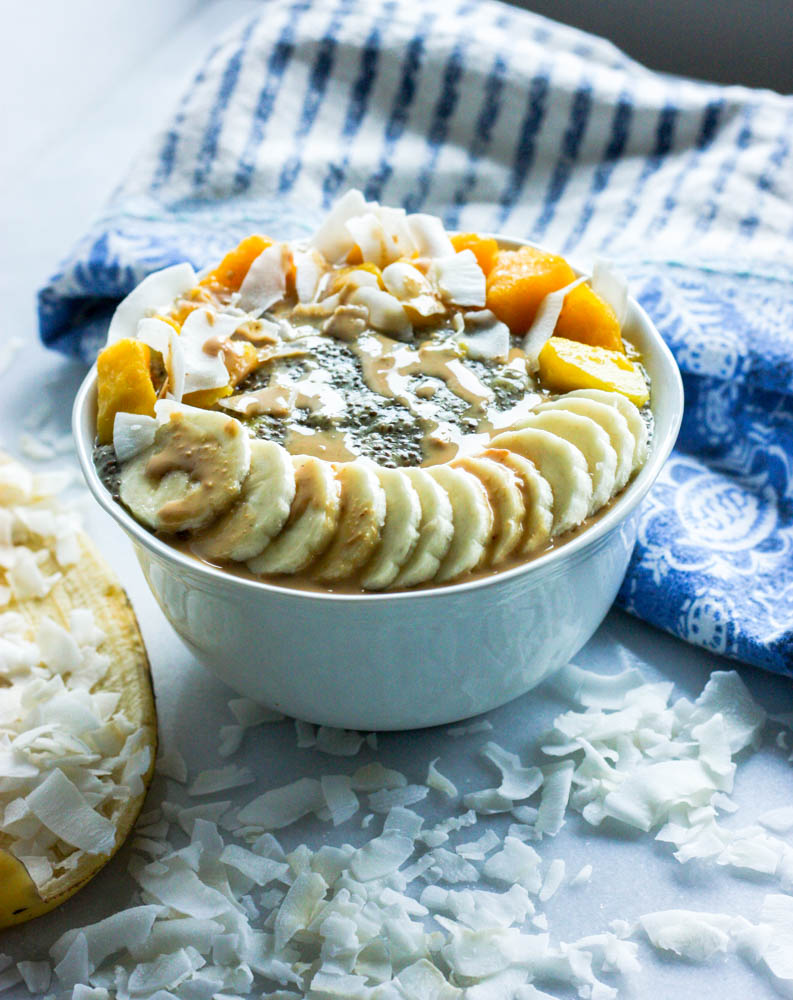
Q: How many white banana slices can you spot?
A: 13